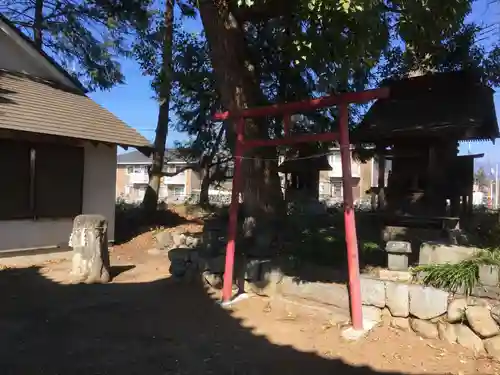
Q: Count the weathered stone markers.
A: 1